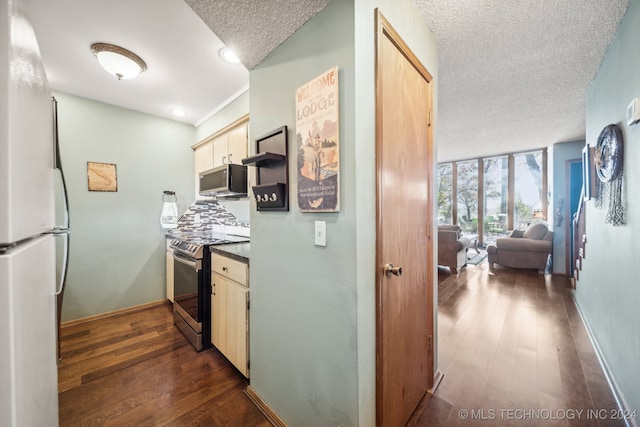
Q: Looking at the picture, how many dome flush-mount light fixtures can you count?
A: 1